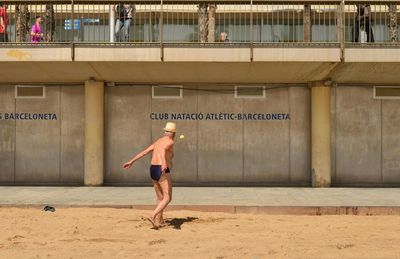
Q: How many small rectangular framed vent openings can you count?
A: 4